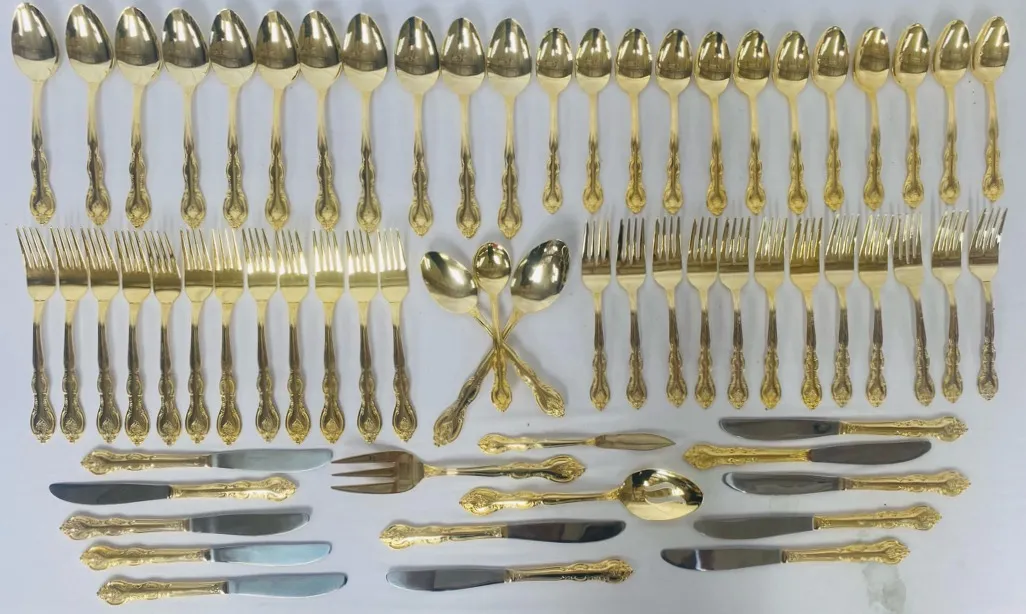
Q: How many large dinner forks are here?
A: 12